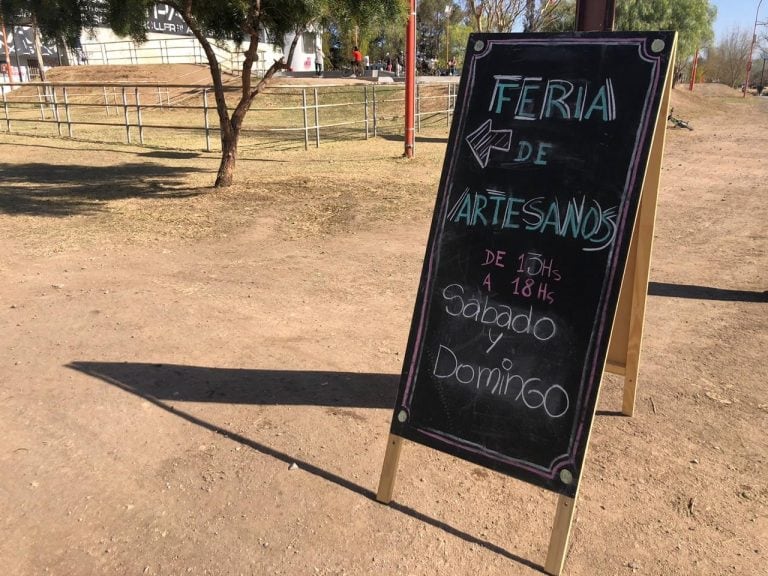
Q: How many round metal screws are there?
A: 4